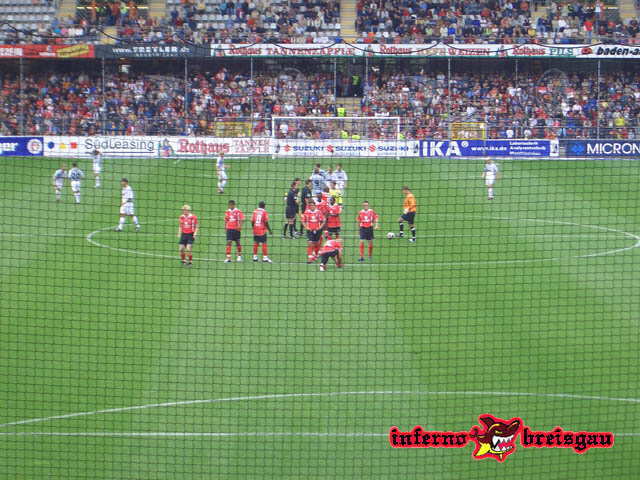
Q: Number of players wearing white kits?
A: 10